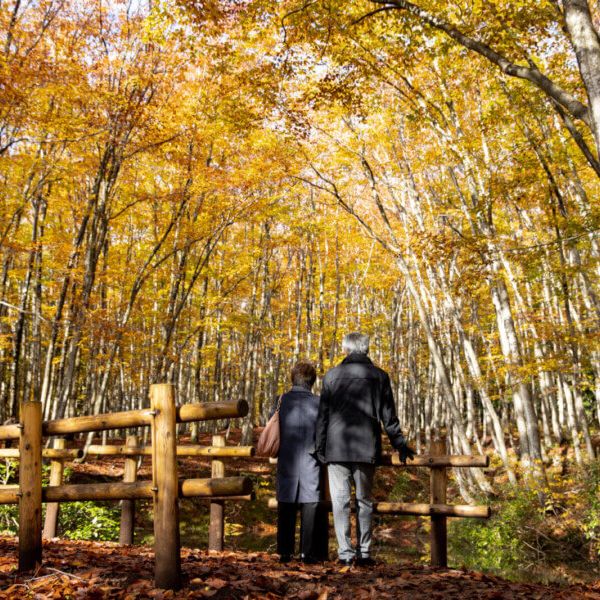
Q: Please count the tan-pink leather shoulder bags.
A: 1